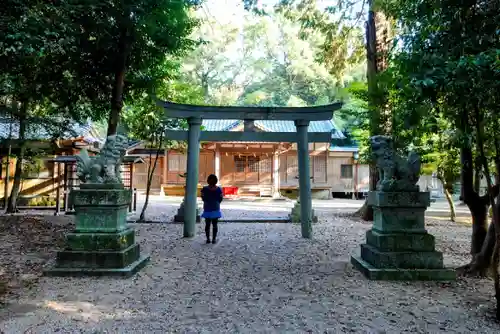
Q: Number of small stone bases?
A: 2